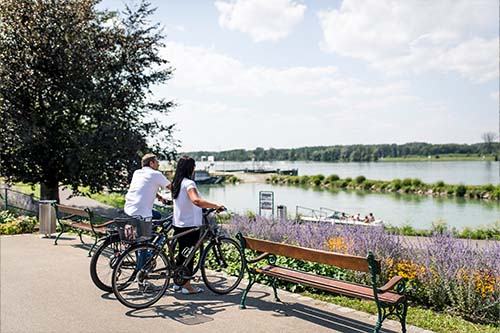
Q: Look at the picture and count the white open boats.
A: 1